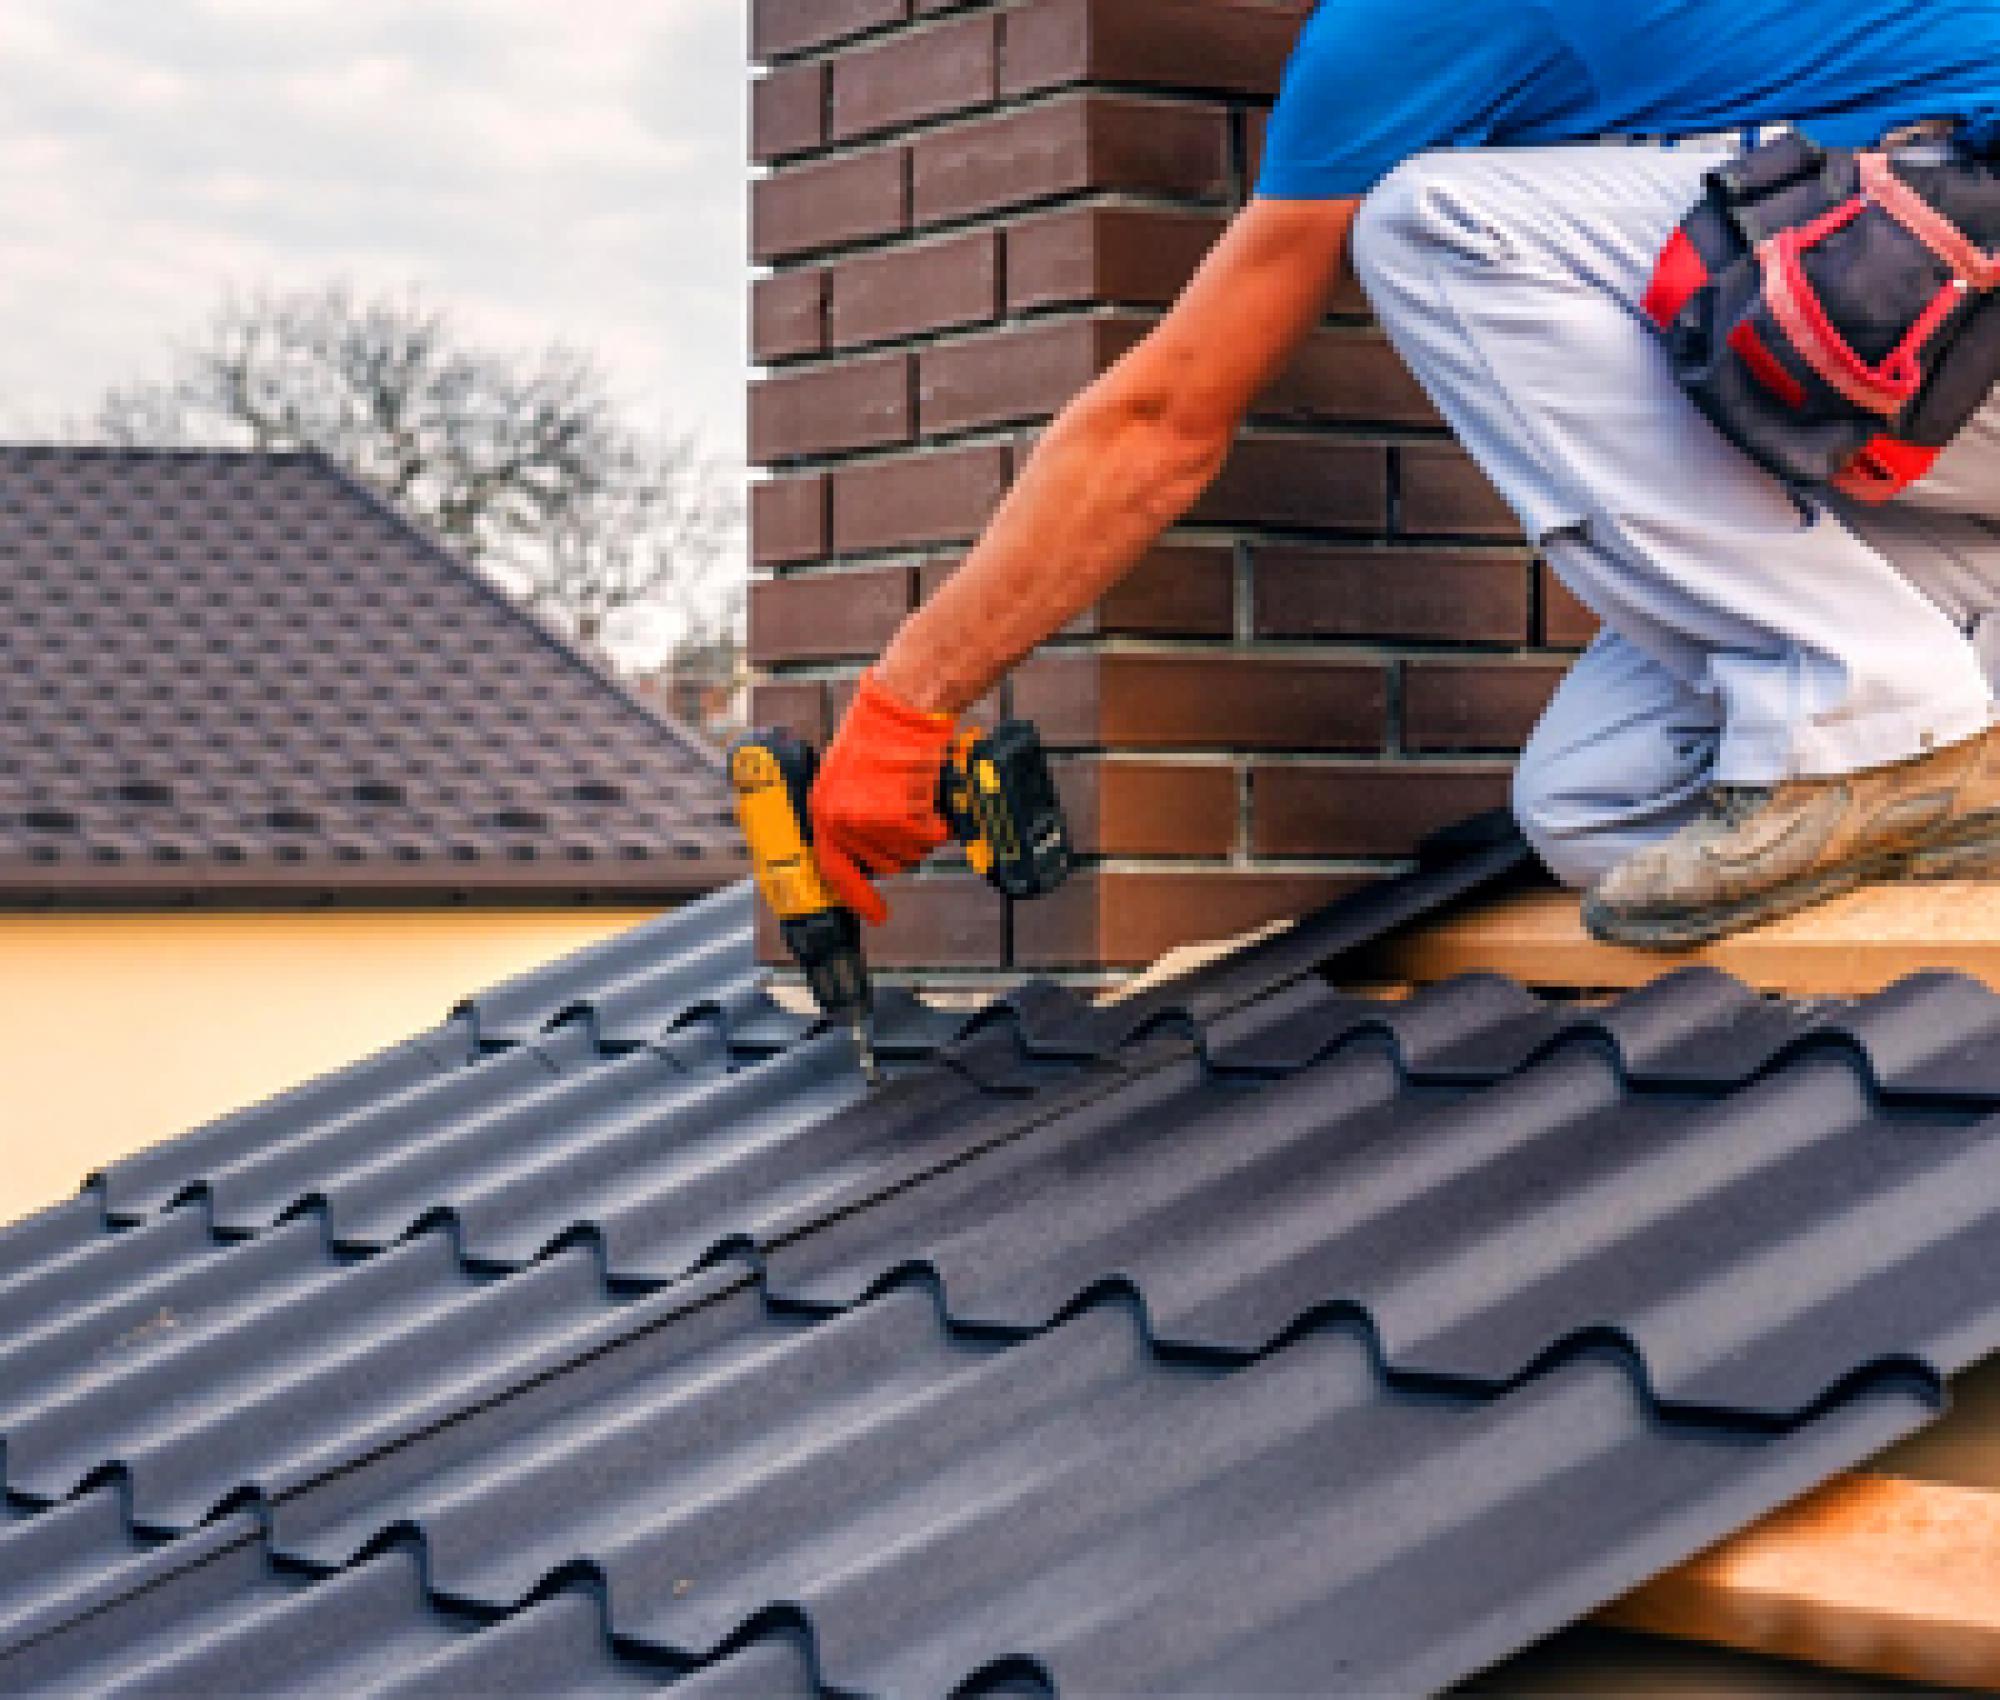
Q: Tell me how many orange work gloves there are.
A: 1